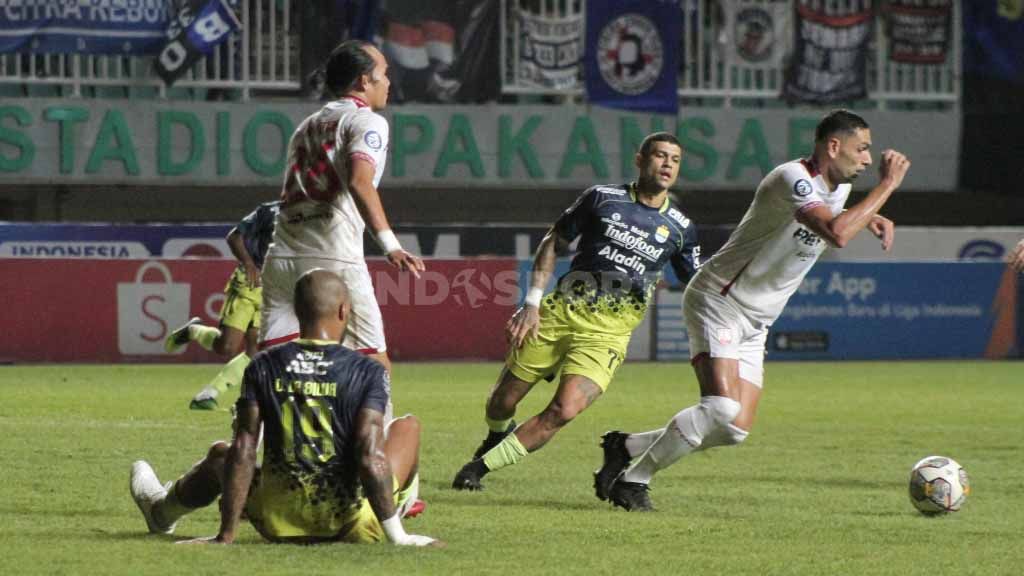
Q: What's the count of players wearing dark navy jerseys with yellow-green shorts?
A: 3